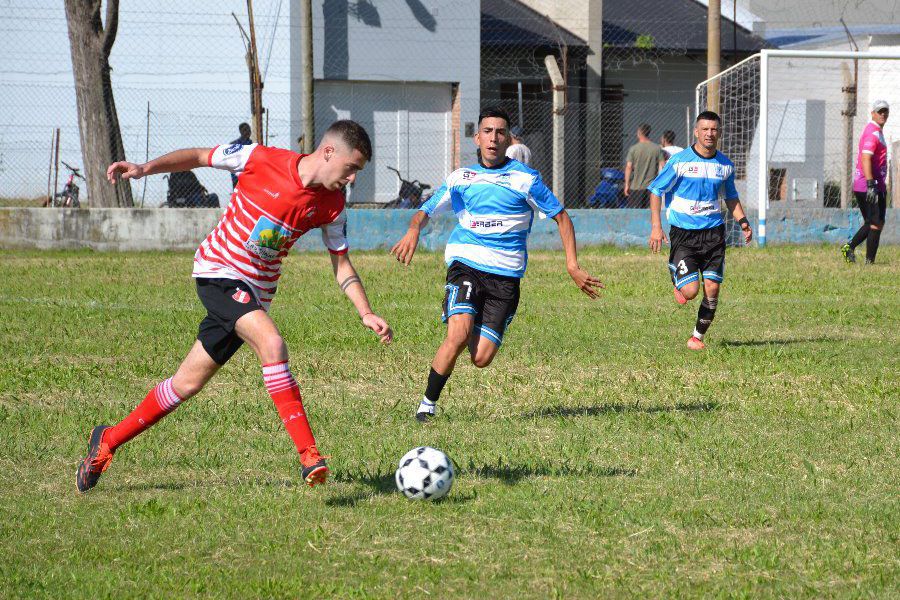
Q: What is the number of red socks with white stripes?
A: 2